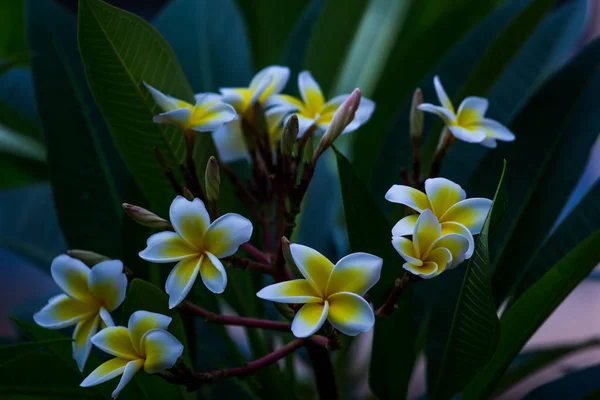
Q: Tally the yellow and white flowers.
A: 10